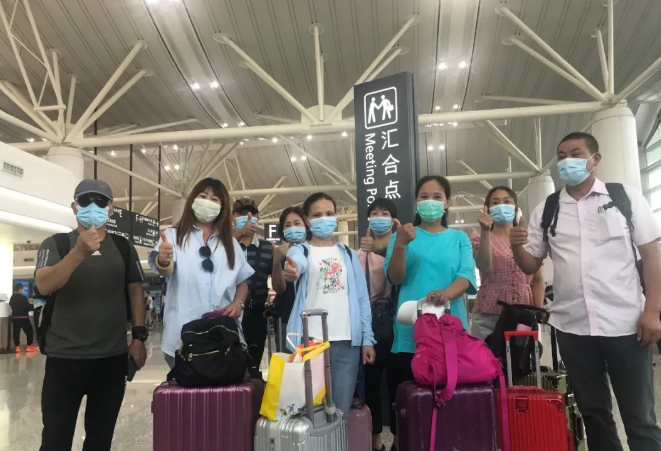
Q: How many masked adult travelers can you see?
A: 9